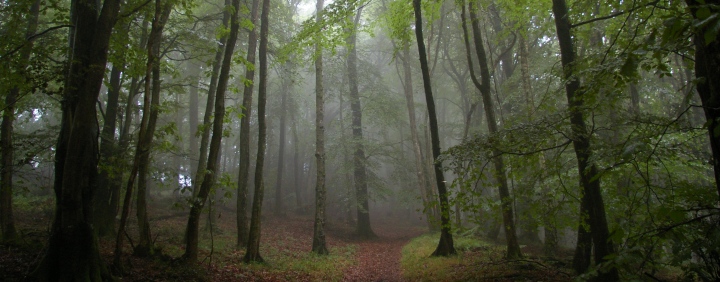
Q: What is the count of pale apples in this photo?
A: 0